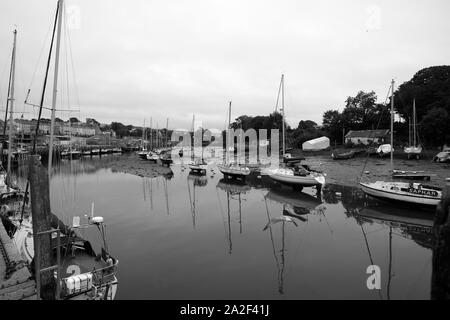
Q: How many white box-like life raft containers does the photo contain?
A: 1